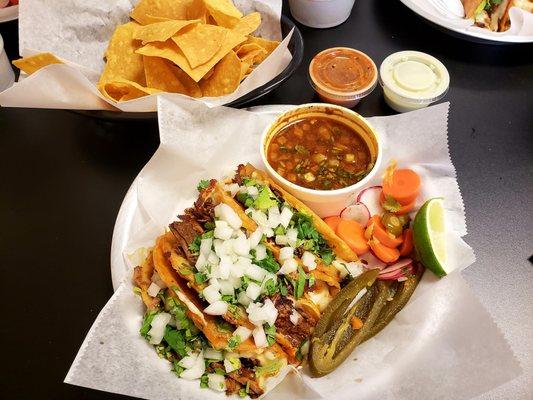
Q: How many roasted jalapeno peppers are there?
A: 2